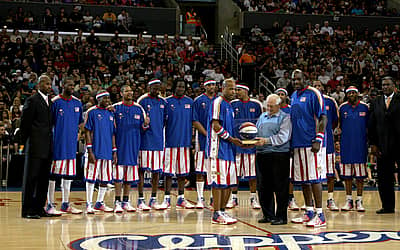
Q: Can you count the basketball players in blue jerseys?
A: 12